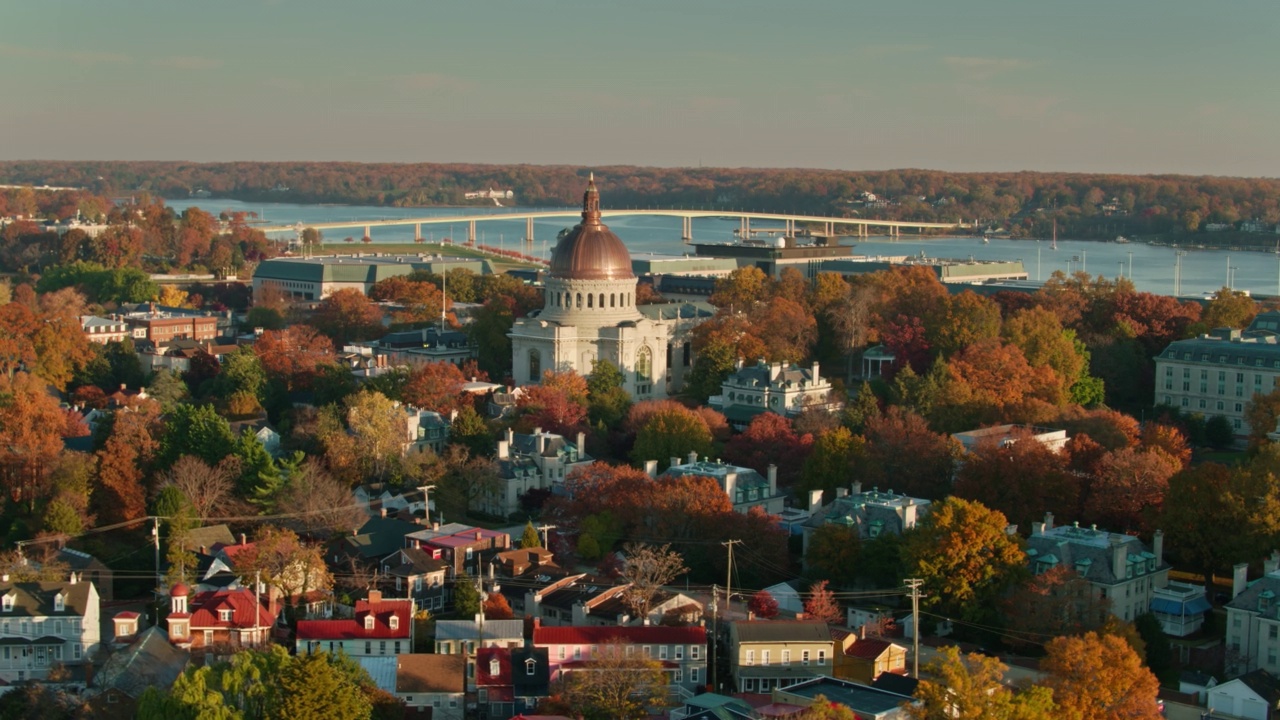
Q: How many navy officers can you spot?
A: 0